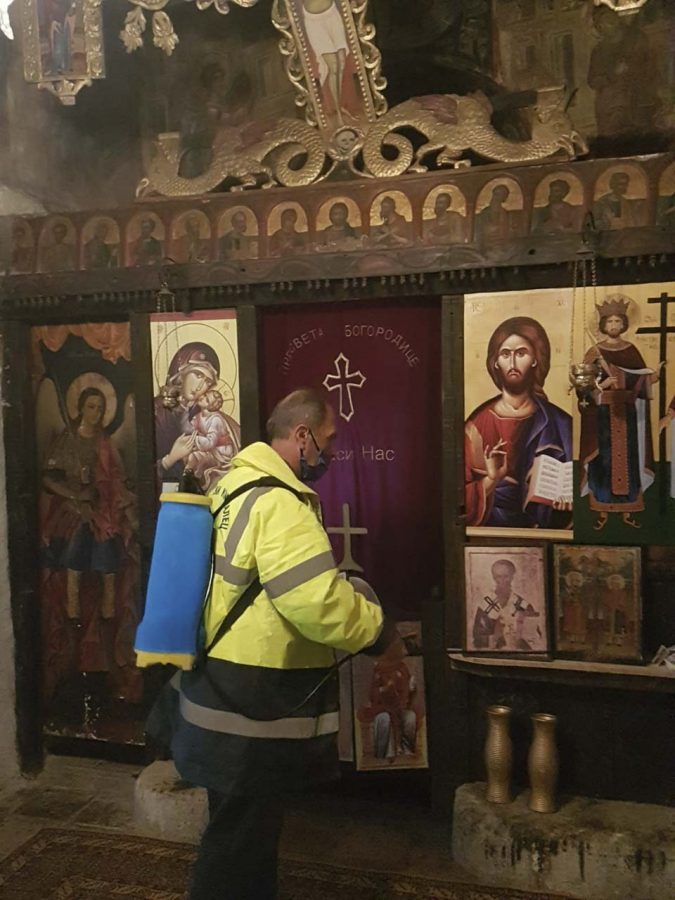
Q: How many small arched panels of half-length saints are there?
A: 14